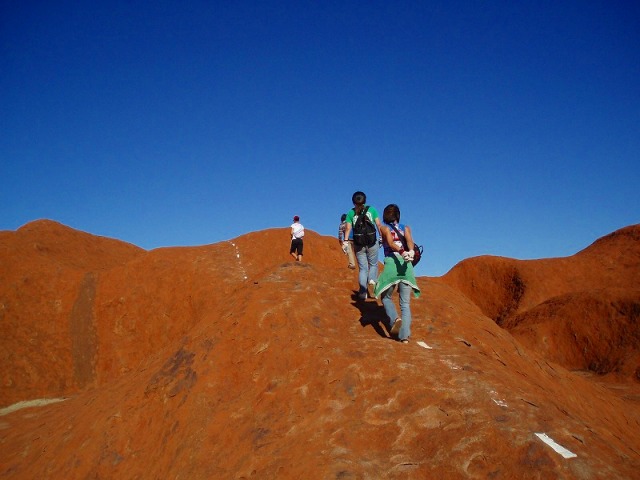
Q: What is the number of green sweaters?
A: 1